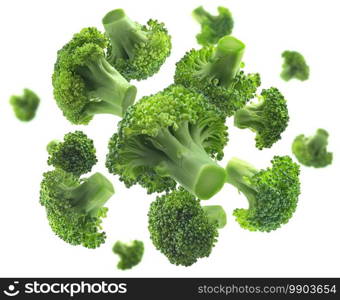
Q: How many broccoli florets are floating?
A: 14